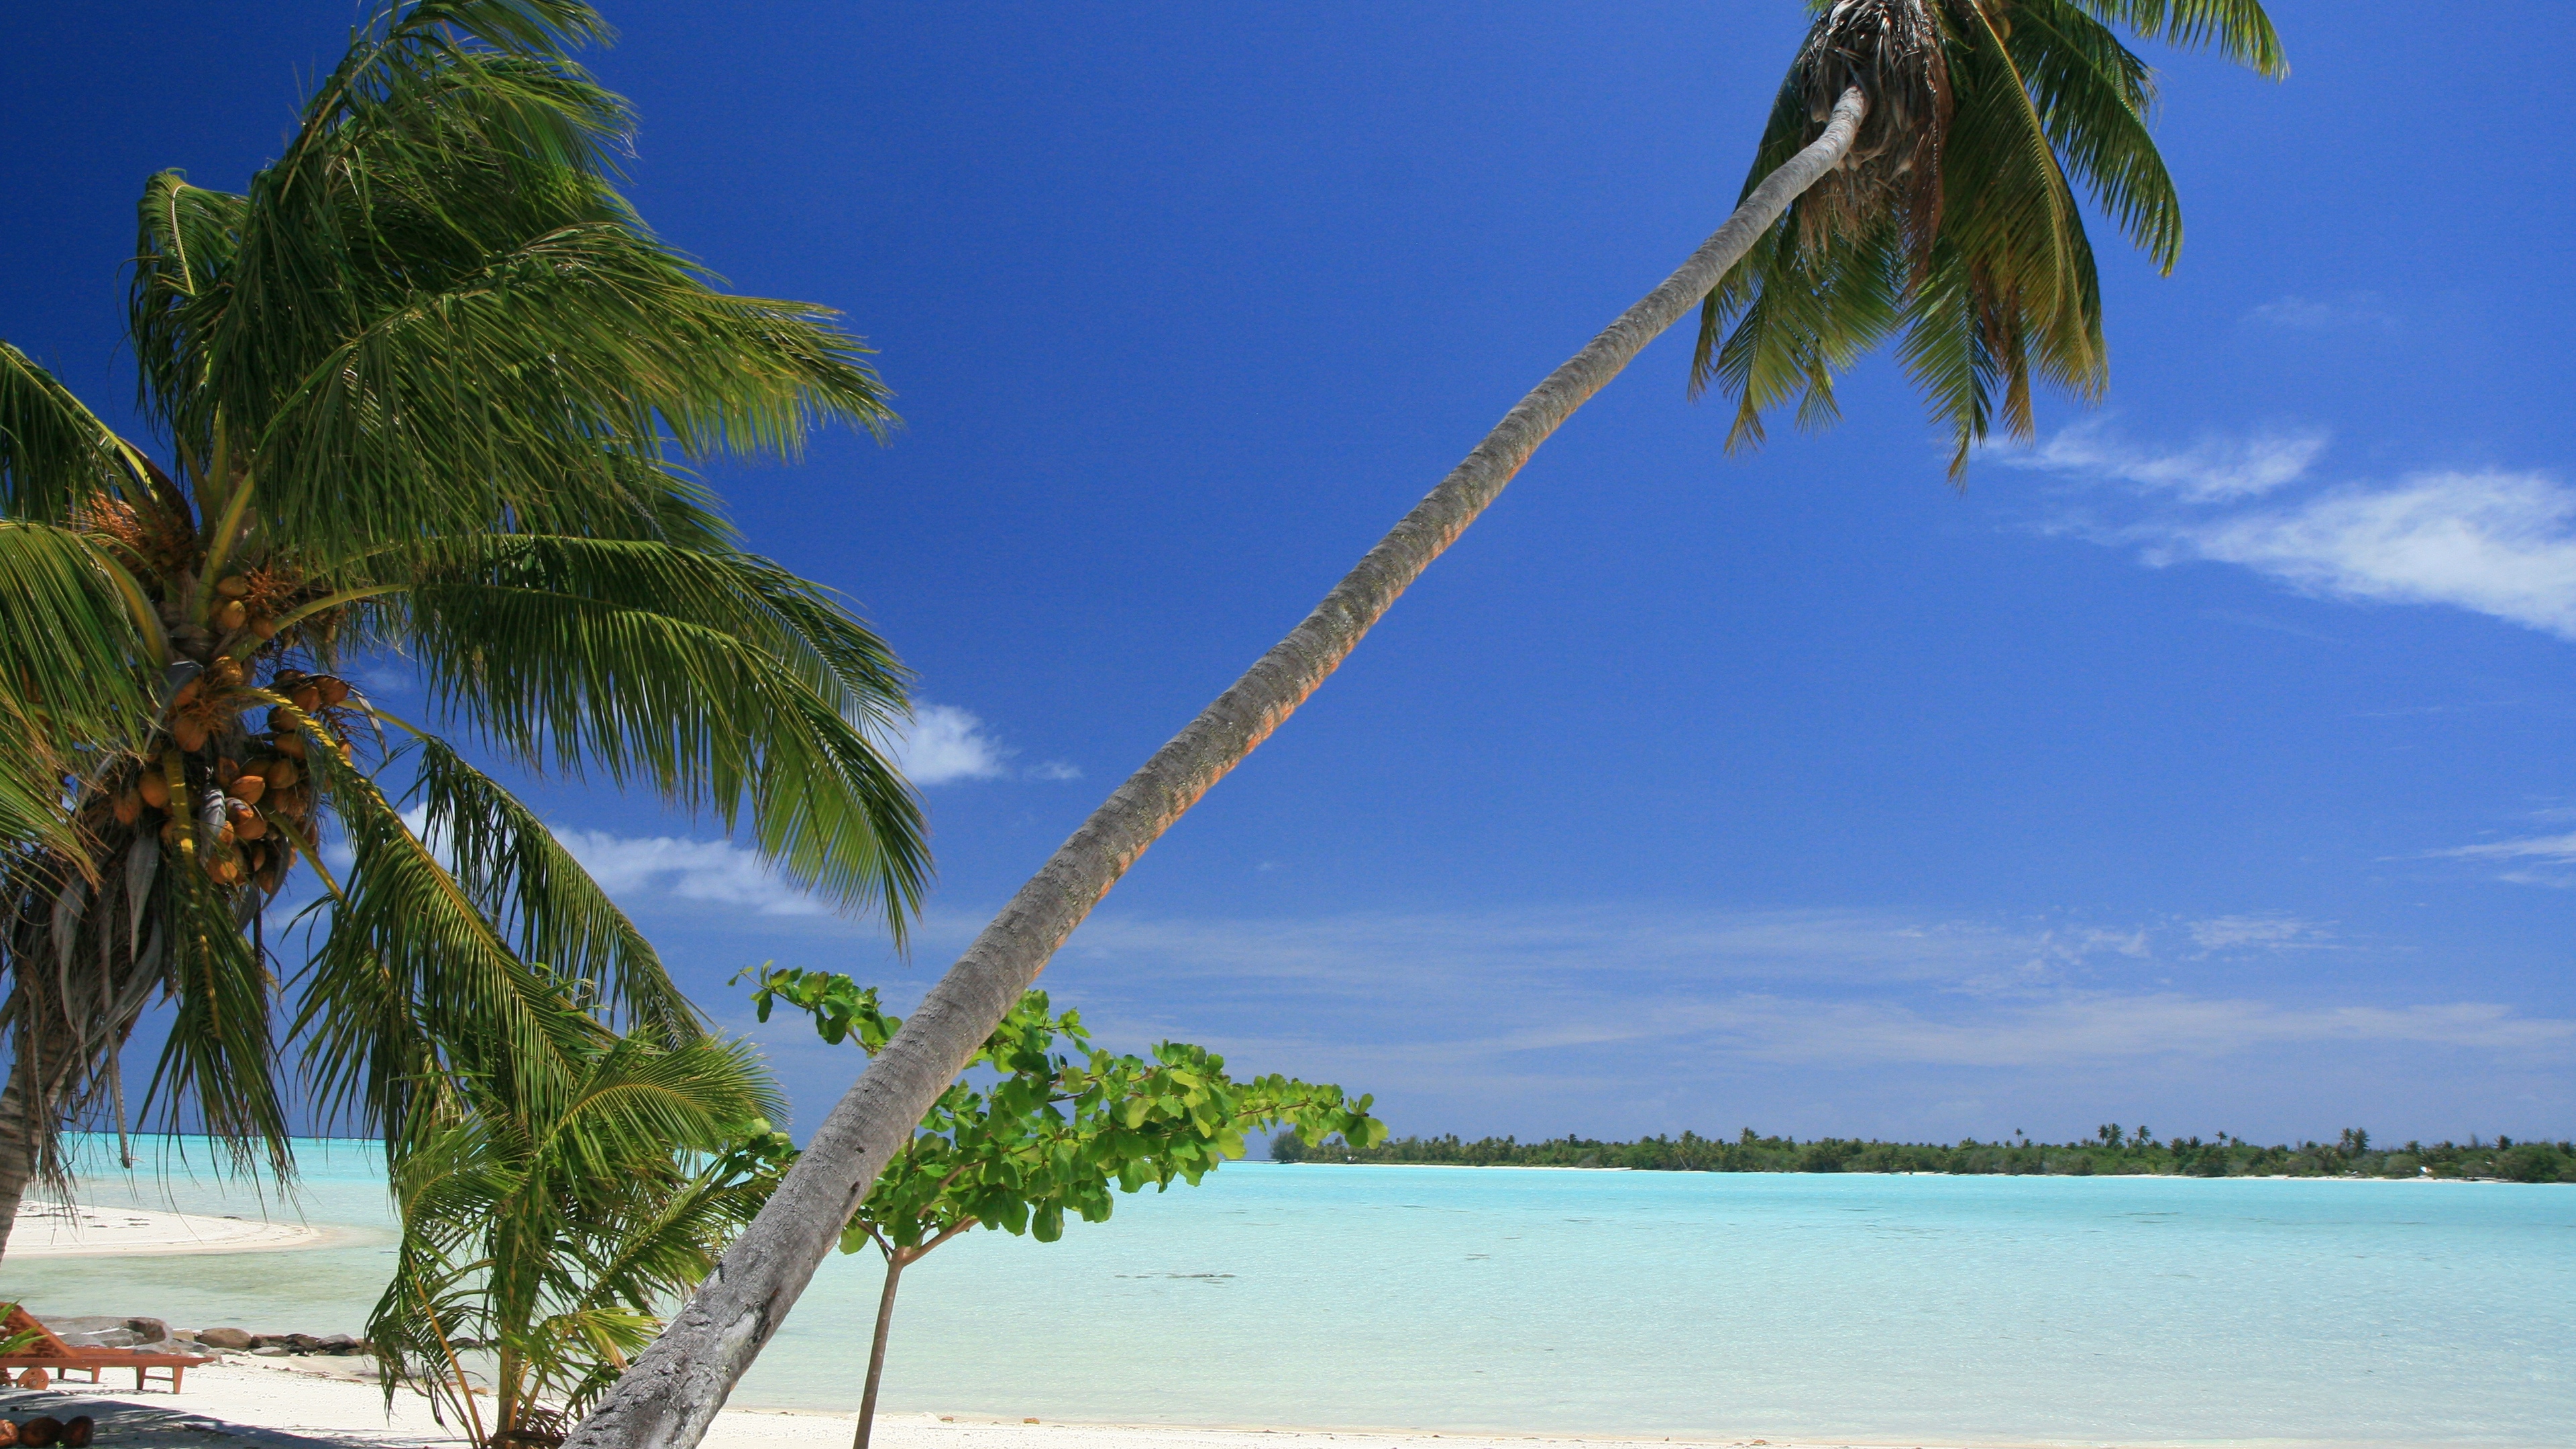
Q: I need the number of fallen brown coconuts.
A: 3